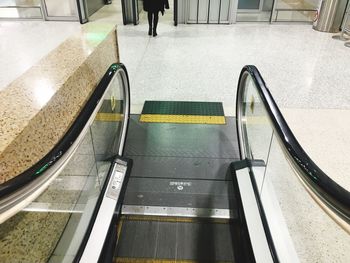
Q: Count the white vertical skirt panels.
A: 2